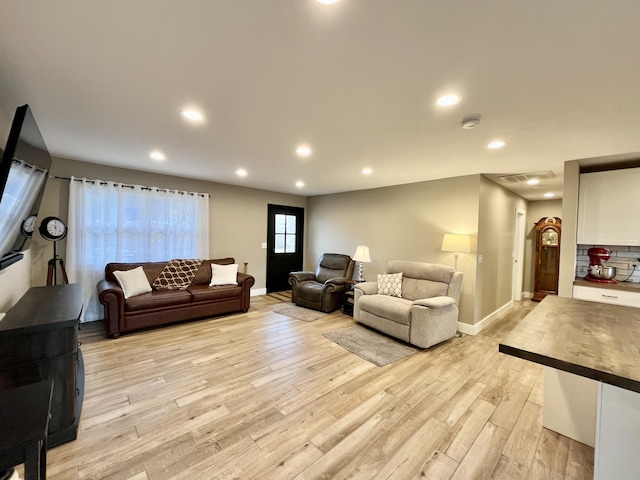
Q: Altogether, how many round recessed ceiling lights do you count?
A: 11